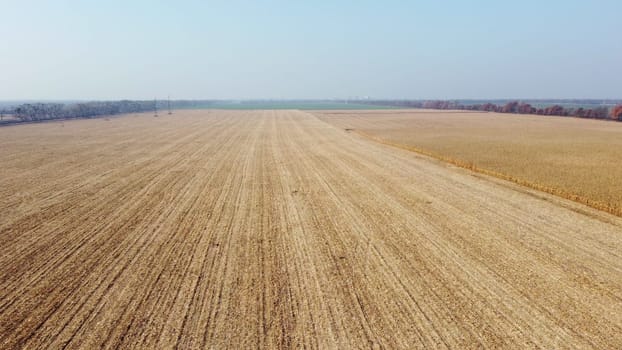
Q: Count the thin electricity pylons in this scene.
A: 2